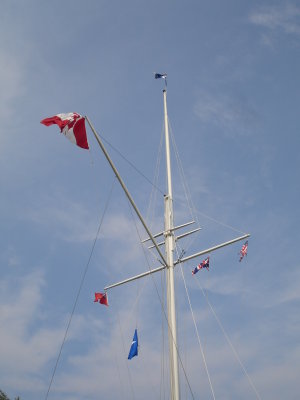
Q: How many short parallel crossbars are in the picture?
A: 2